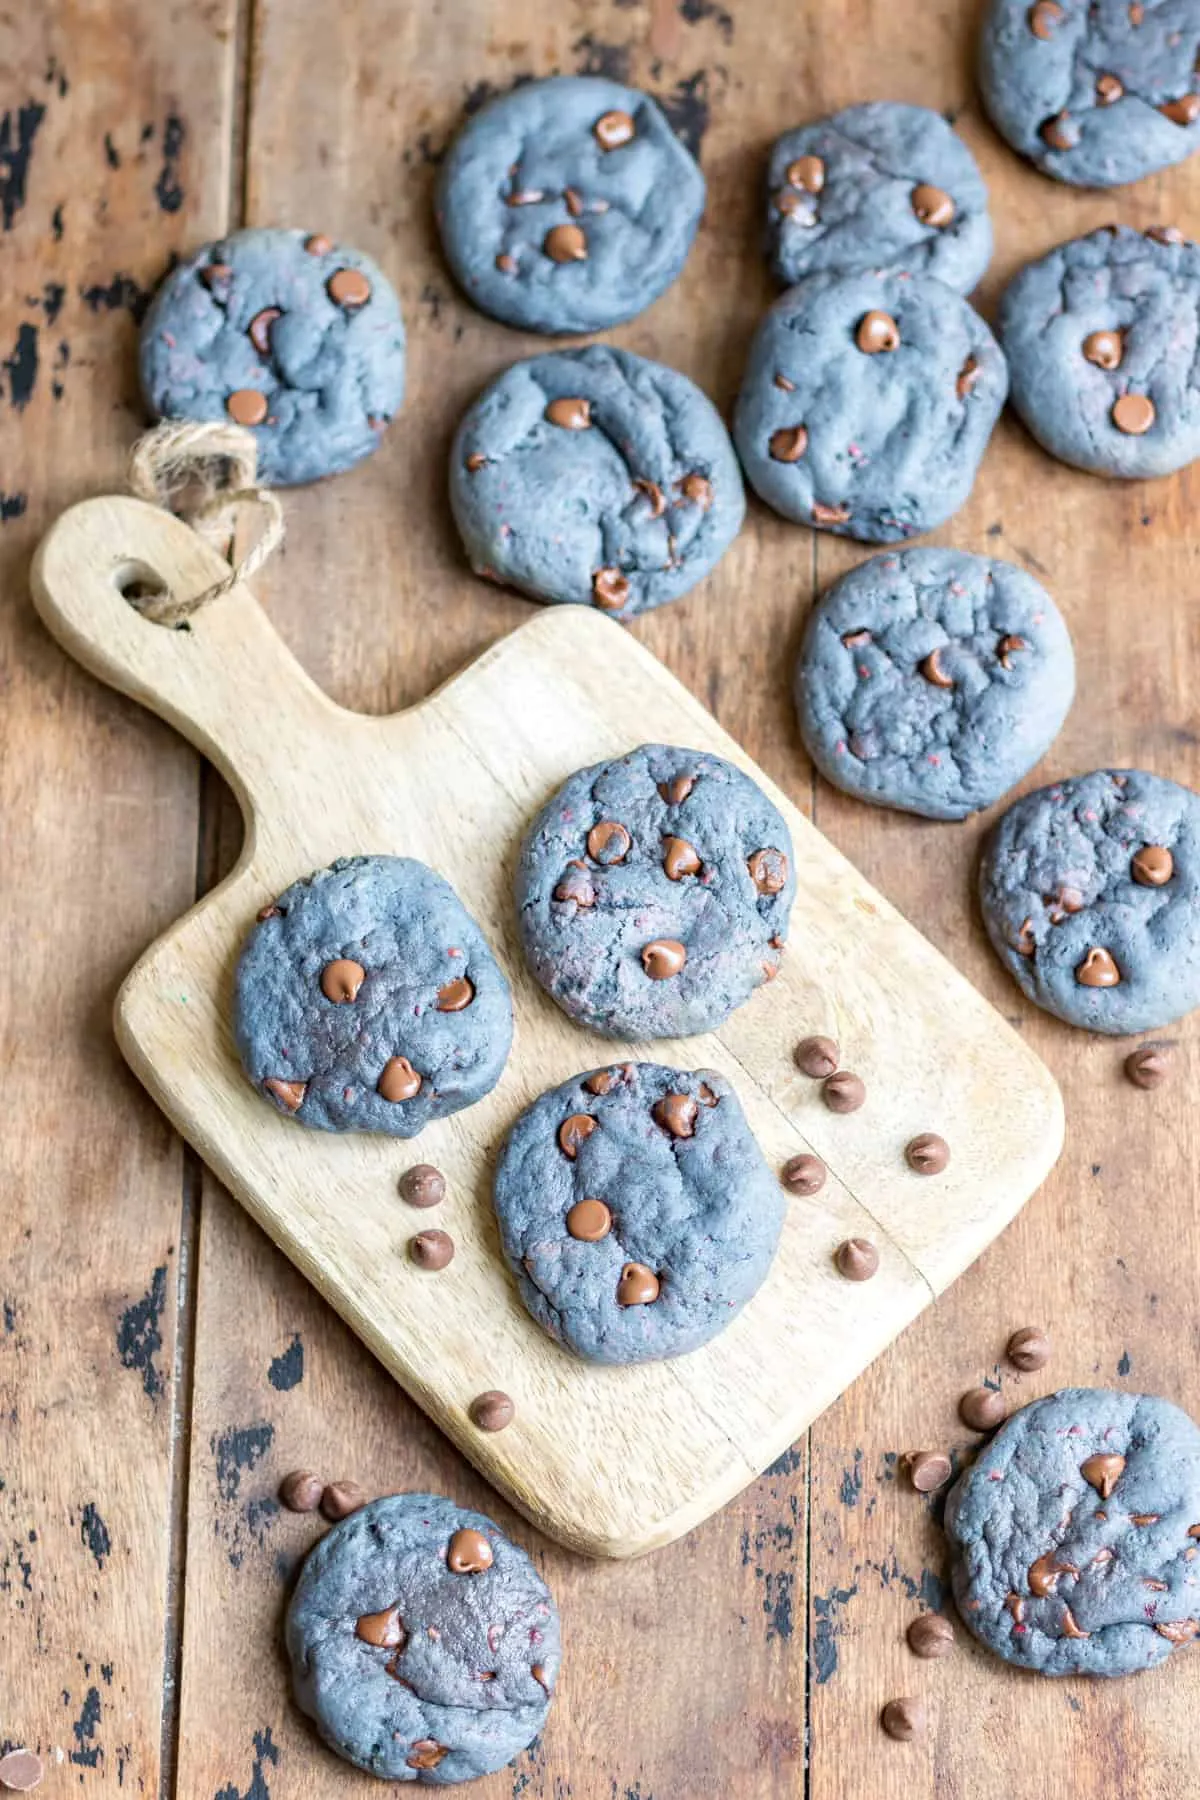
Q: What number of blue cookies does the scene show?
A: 14